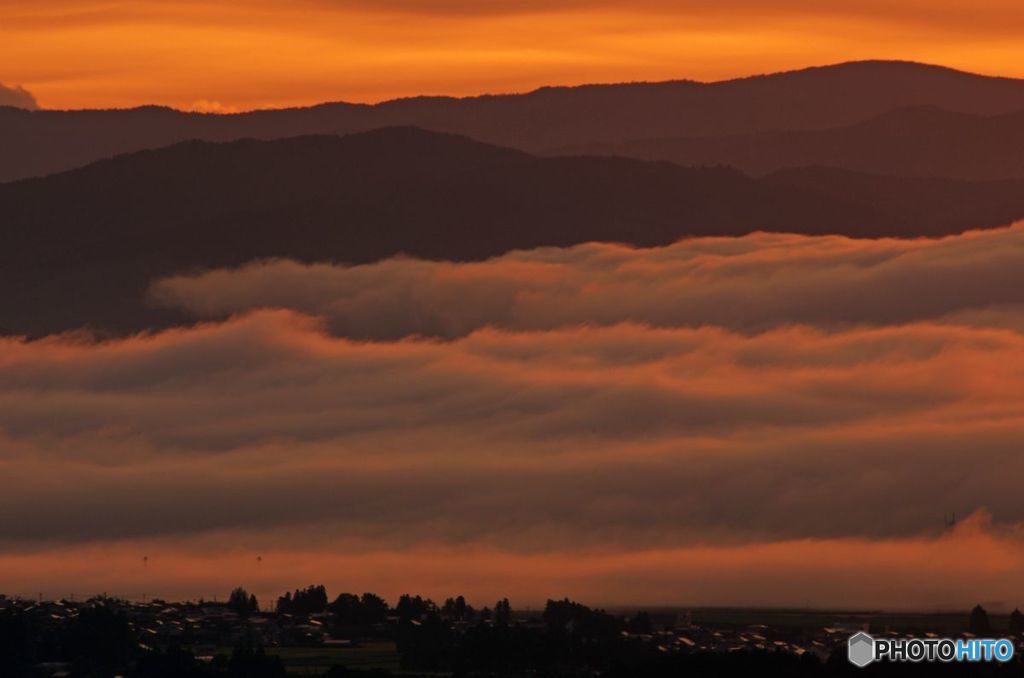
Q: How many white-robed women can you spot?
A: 0